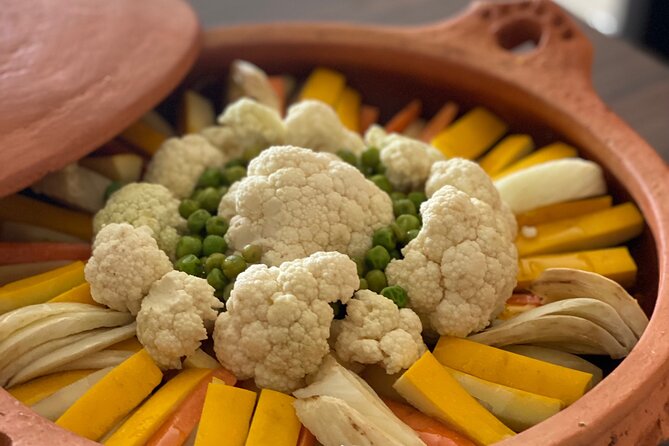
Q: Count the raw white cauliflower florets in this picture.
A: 12